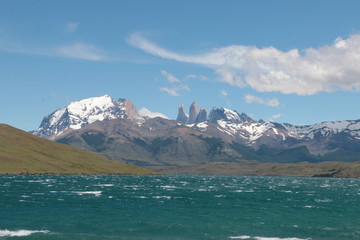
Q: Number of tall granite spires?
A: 3